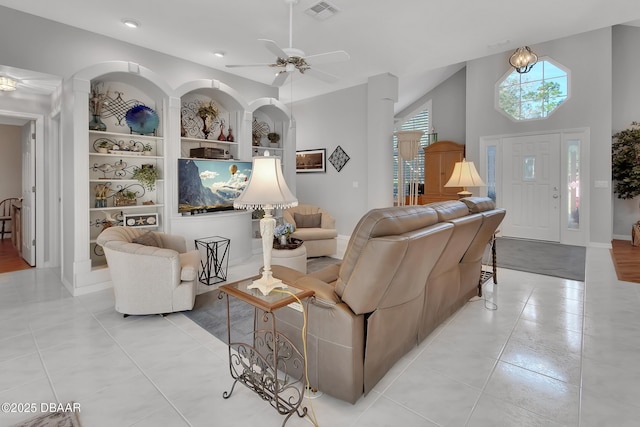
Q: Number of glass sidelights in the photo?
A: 2